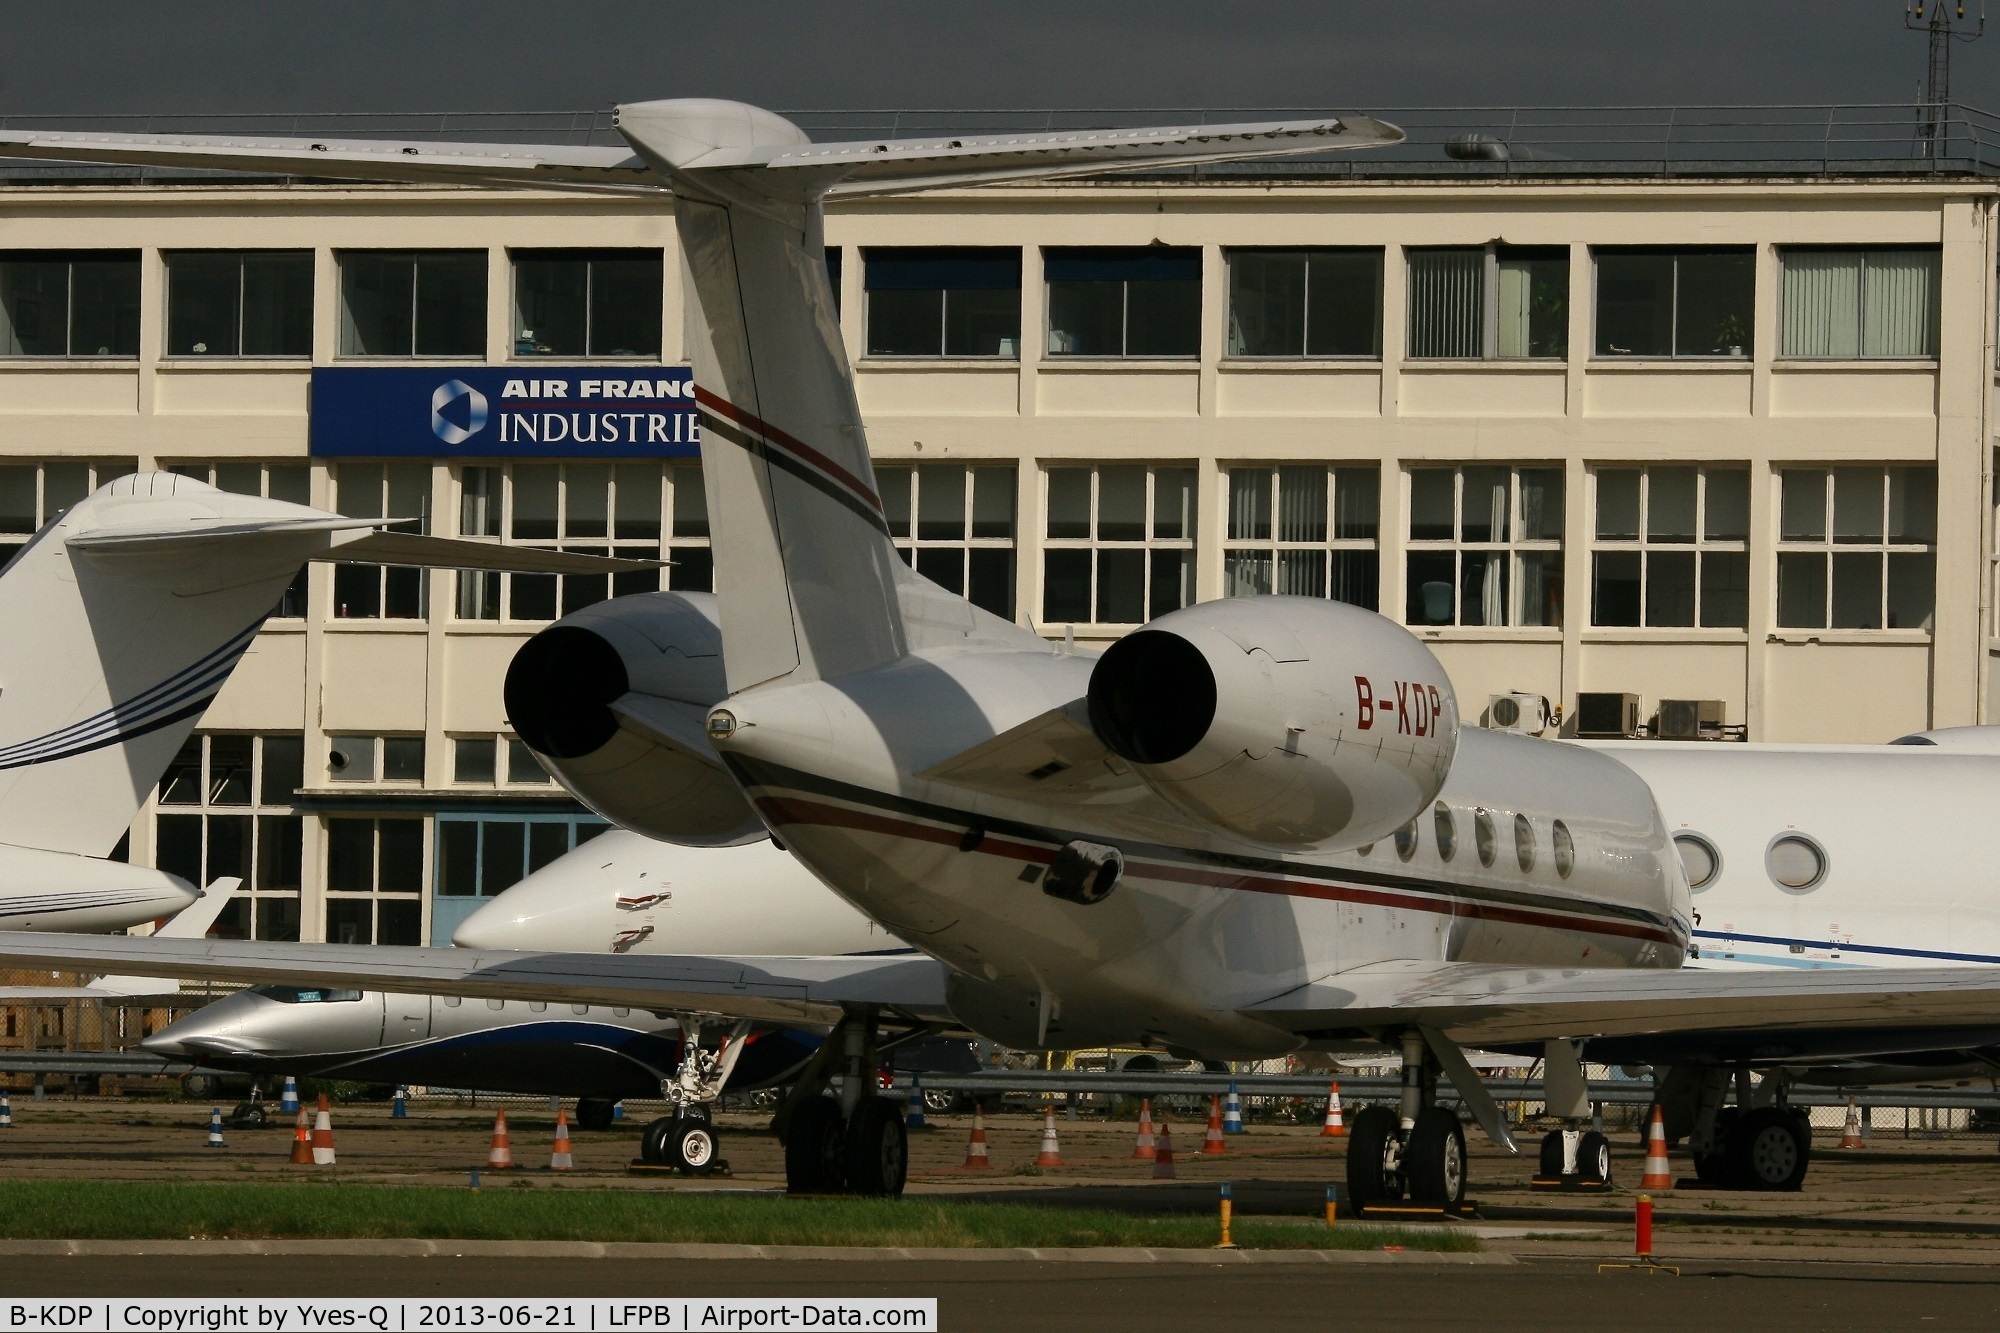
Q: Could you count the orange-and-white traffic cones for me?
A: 12